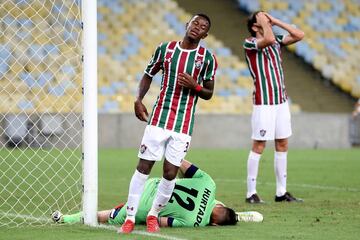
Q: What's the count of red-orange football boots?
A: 2